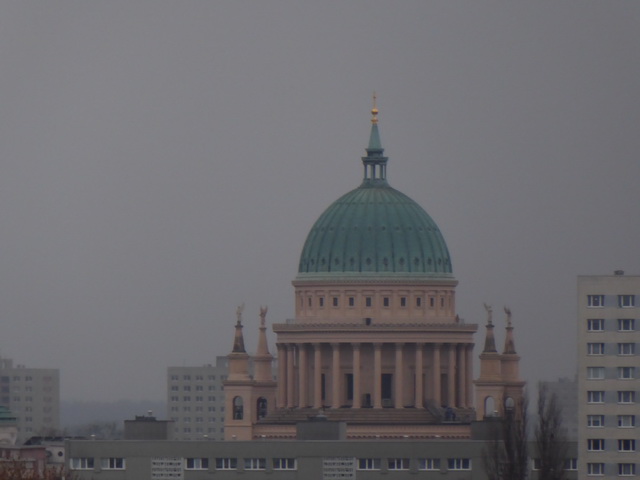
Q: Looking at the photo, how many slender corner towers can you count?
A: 4